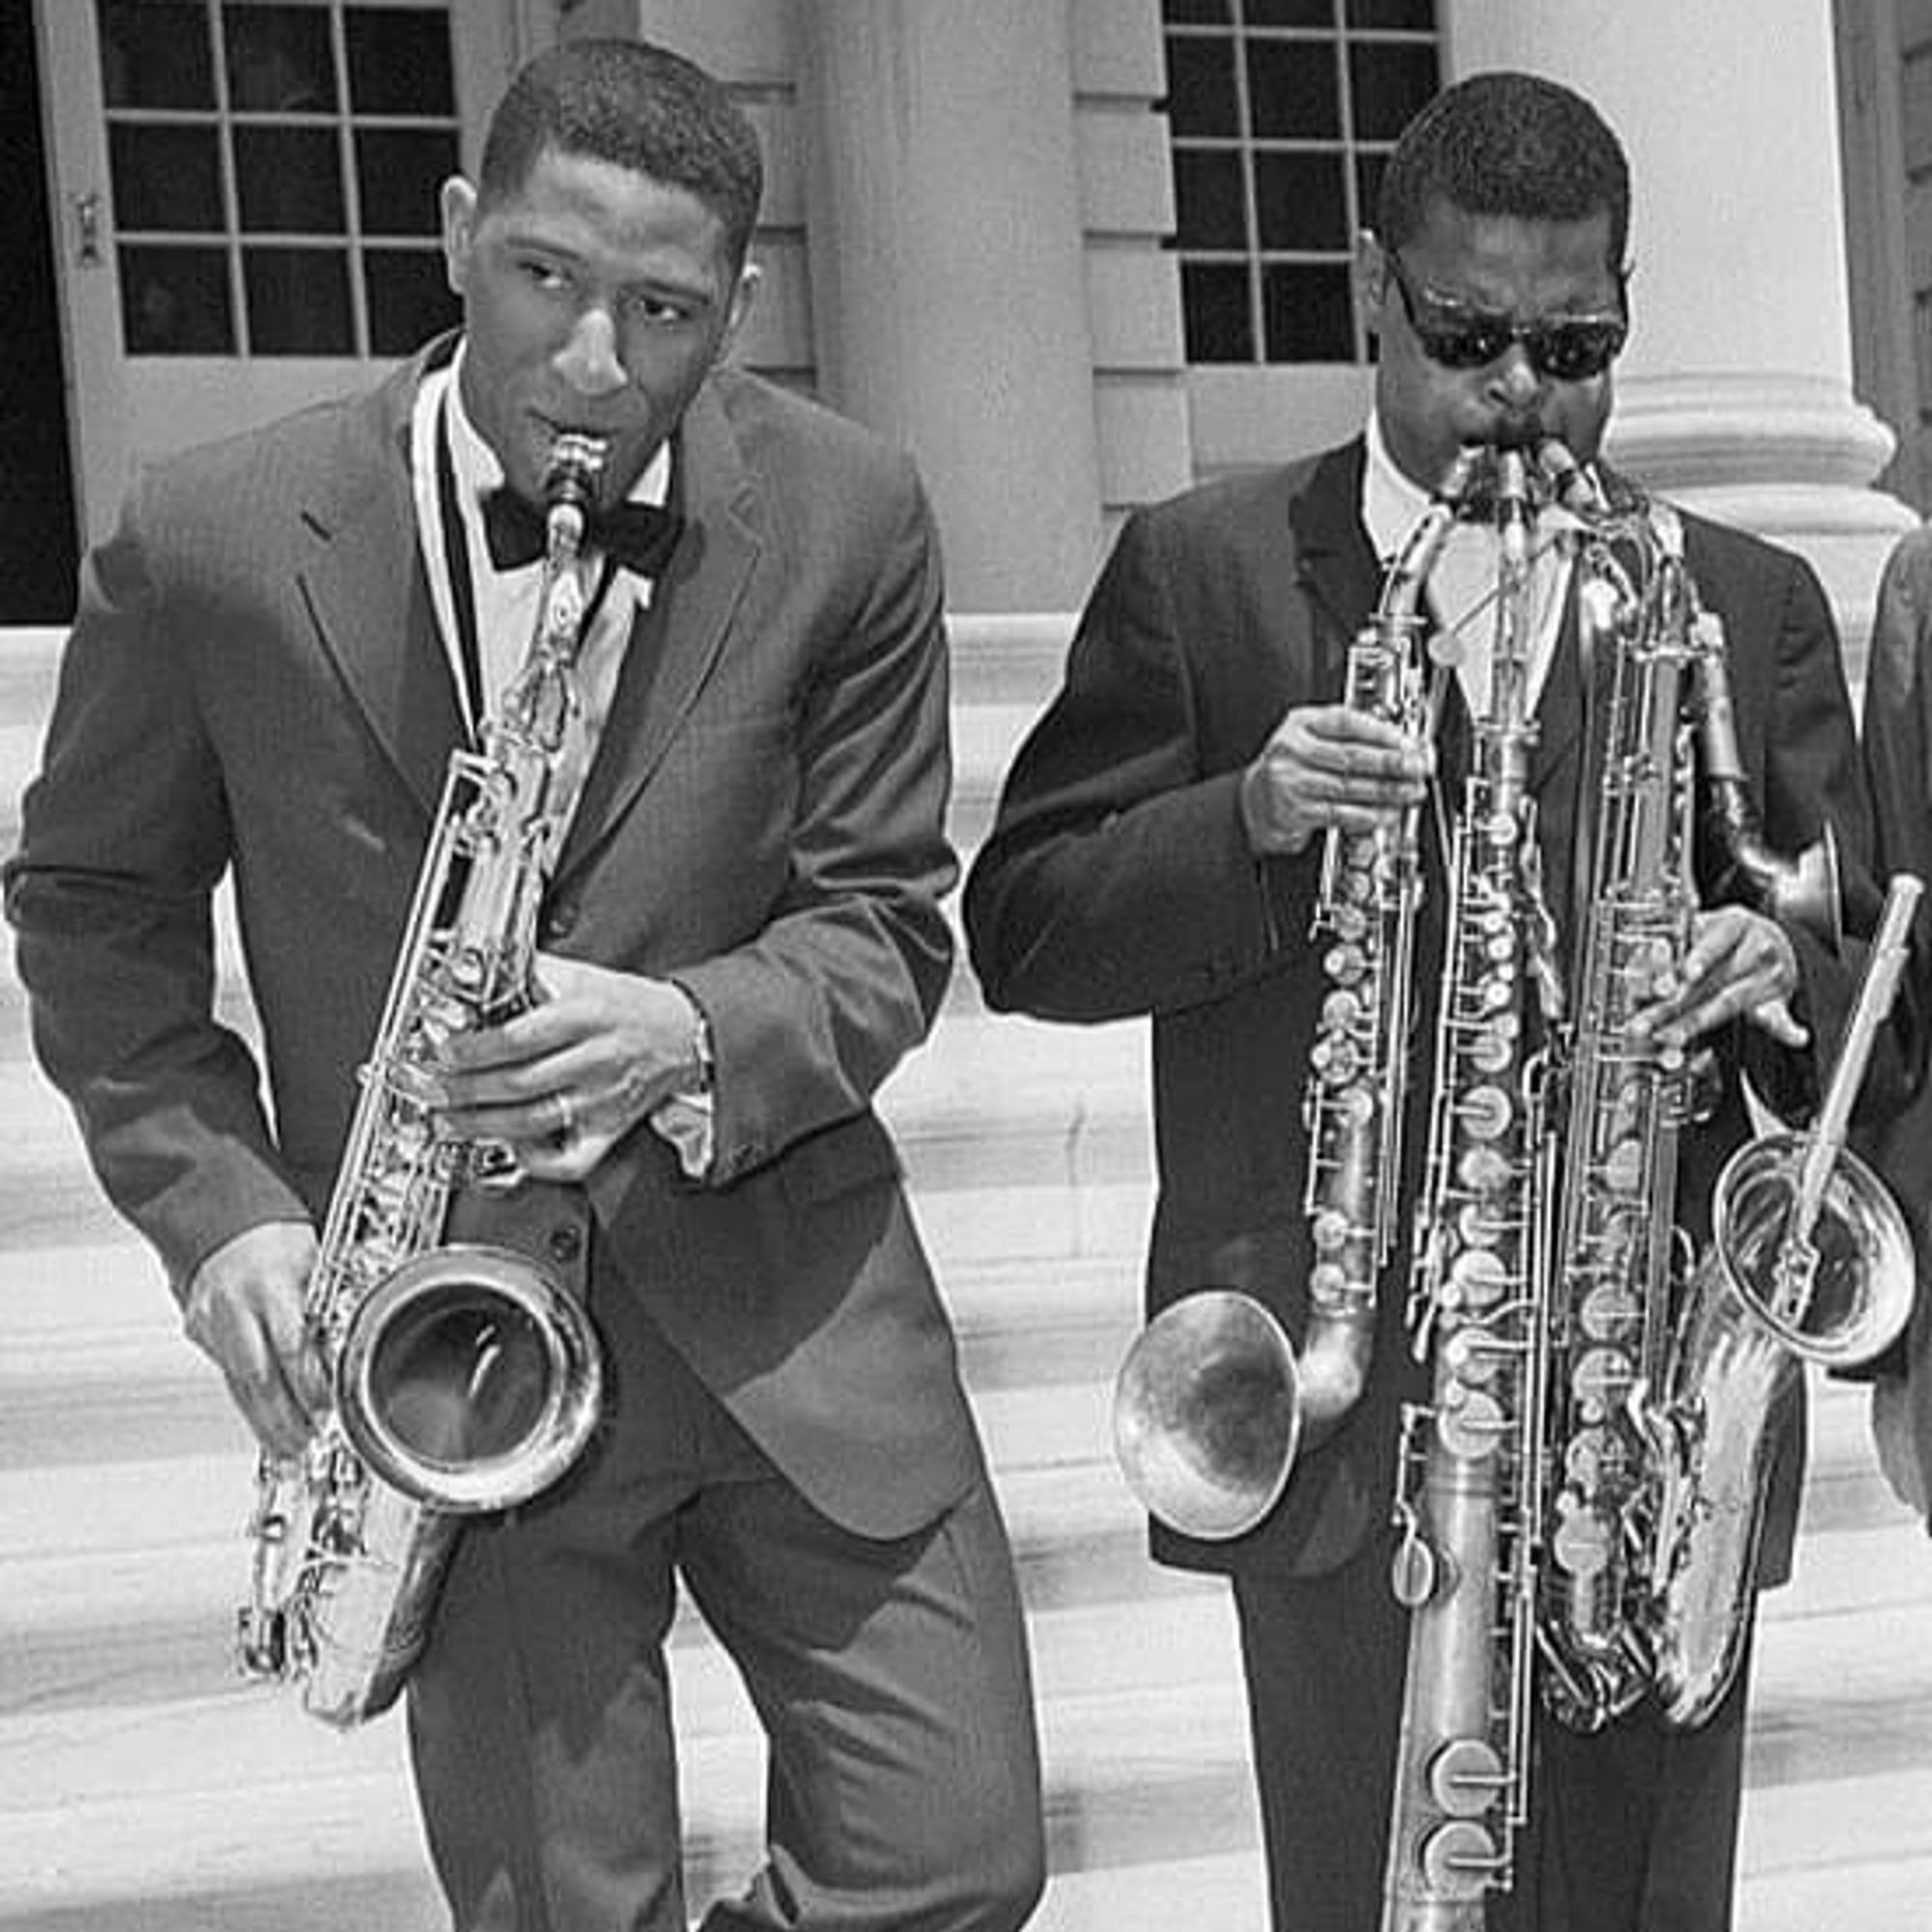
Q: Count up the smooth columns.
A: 2